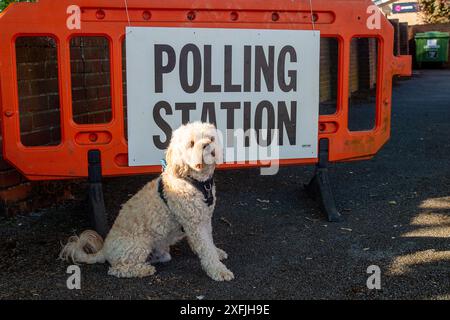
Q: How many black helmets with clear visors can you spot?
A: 0